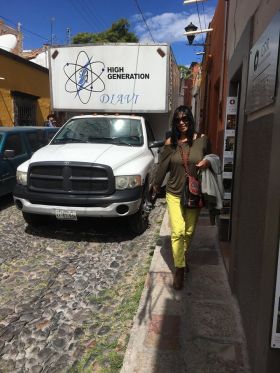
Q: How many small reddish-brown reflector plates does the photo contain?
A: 2